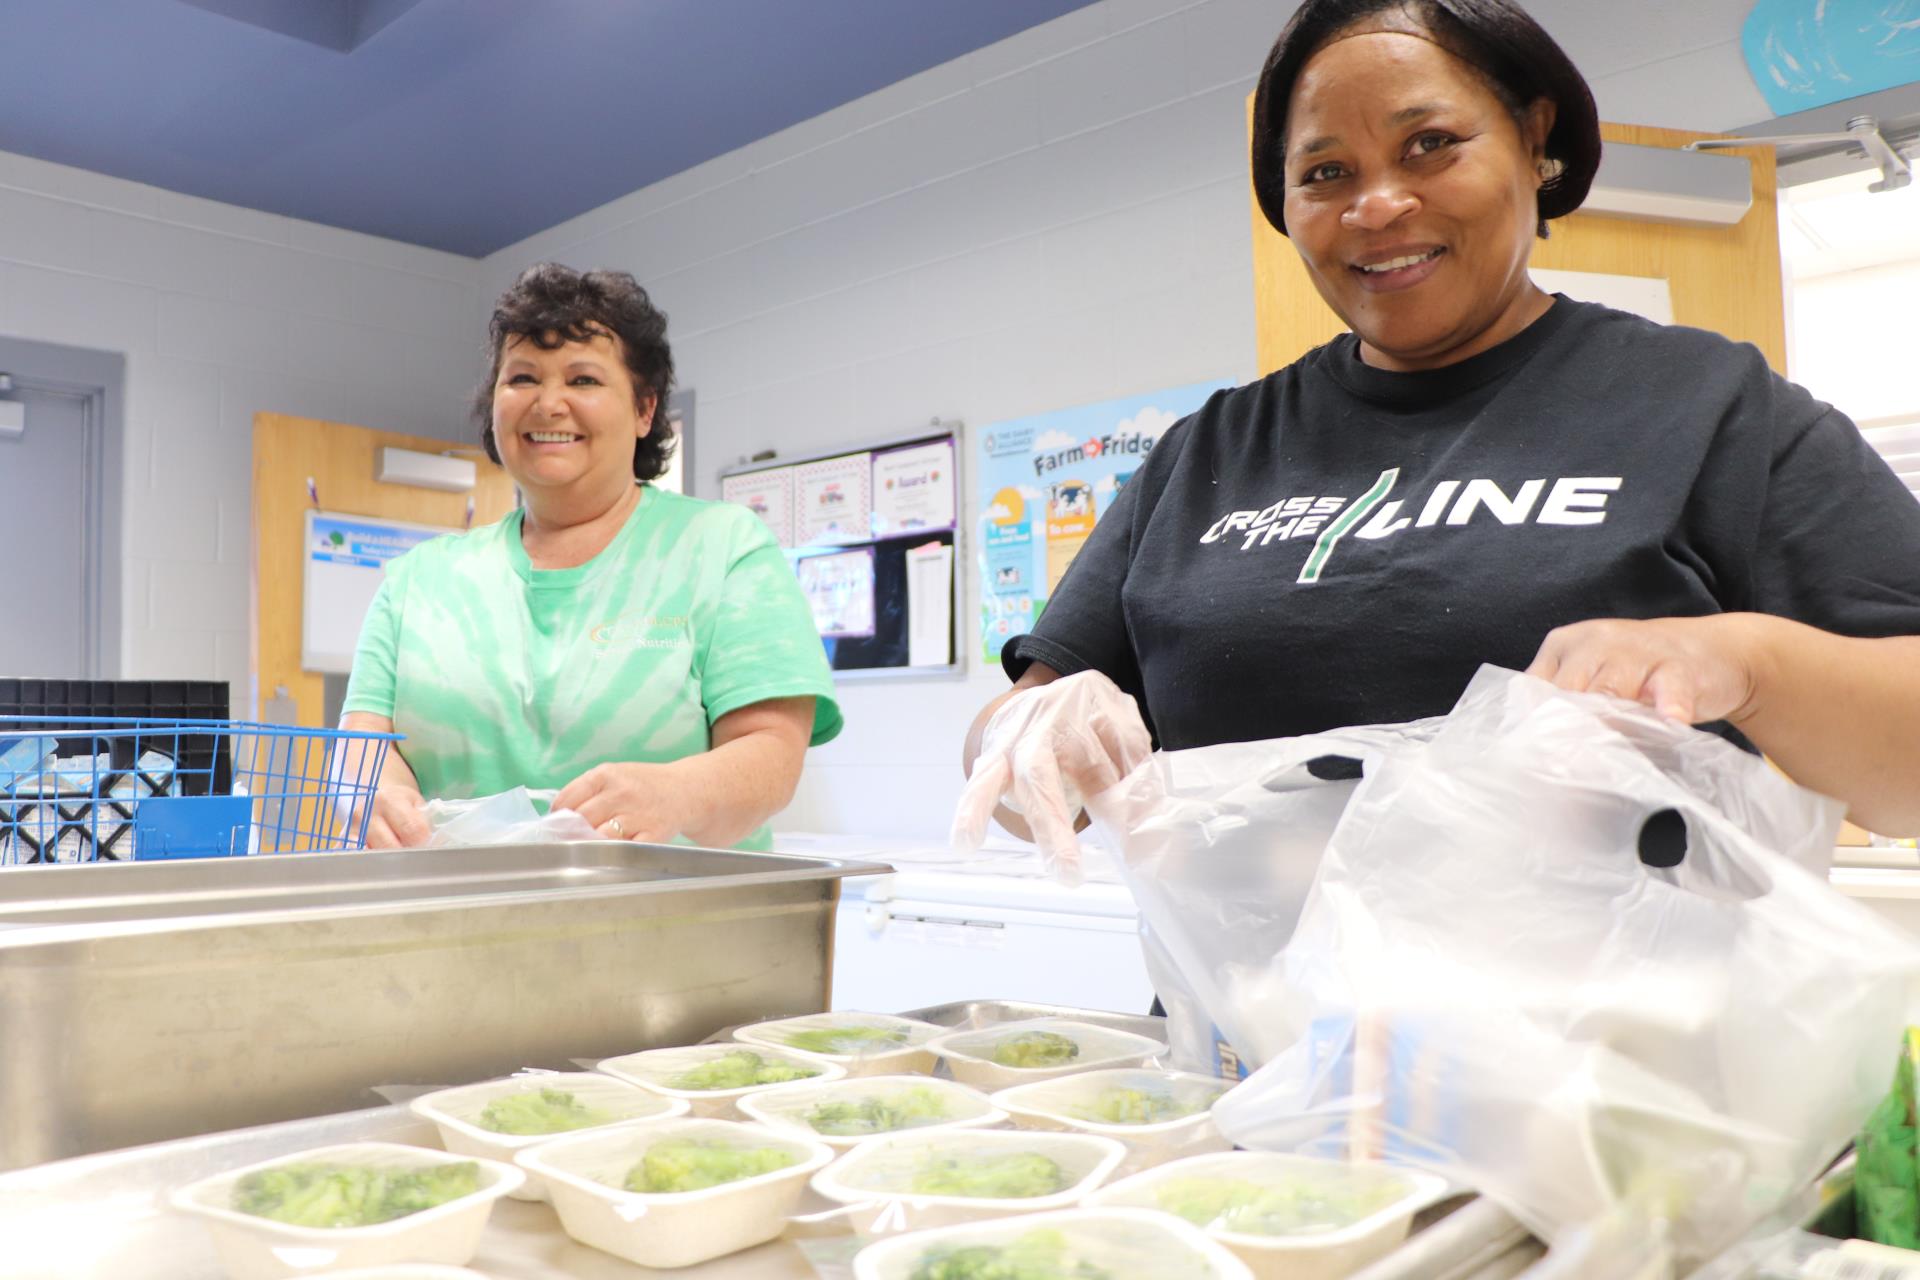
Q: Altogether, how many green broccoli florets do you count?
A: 11